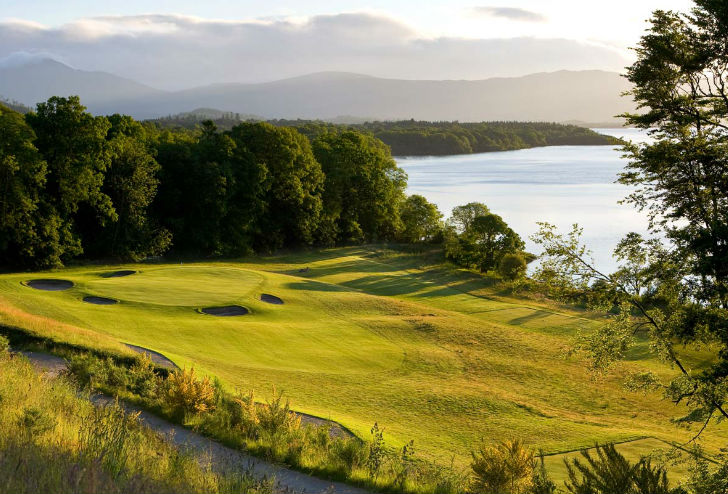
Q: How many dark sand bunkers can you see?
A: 5